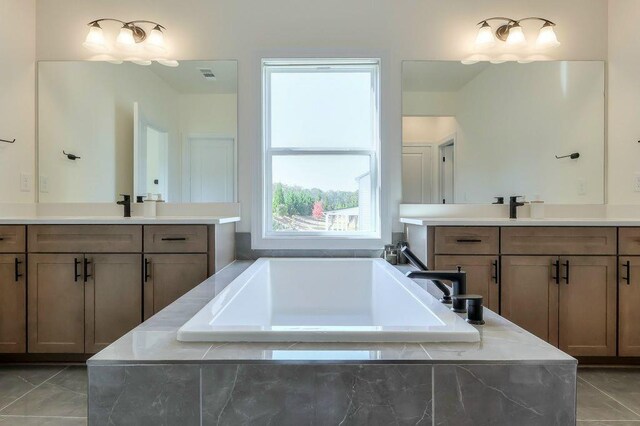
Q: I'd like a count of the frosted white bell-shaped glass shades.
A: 6